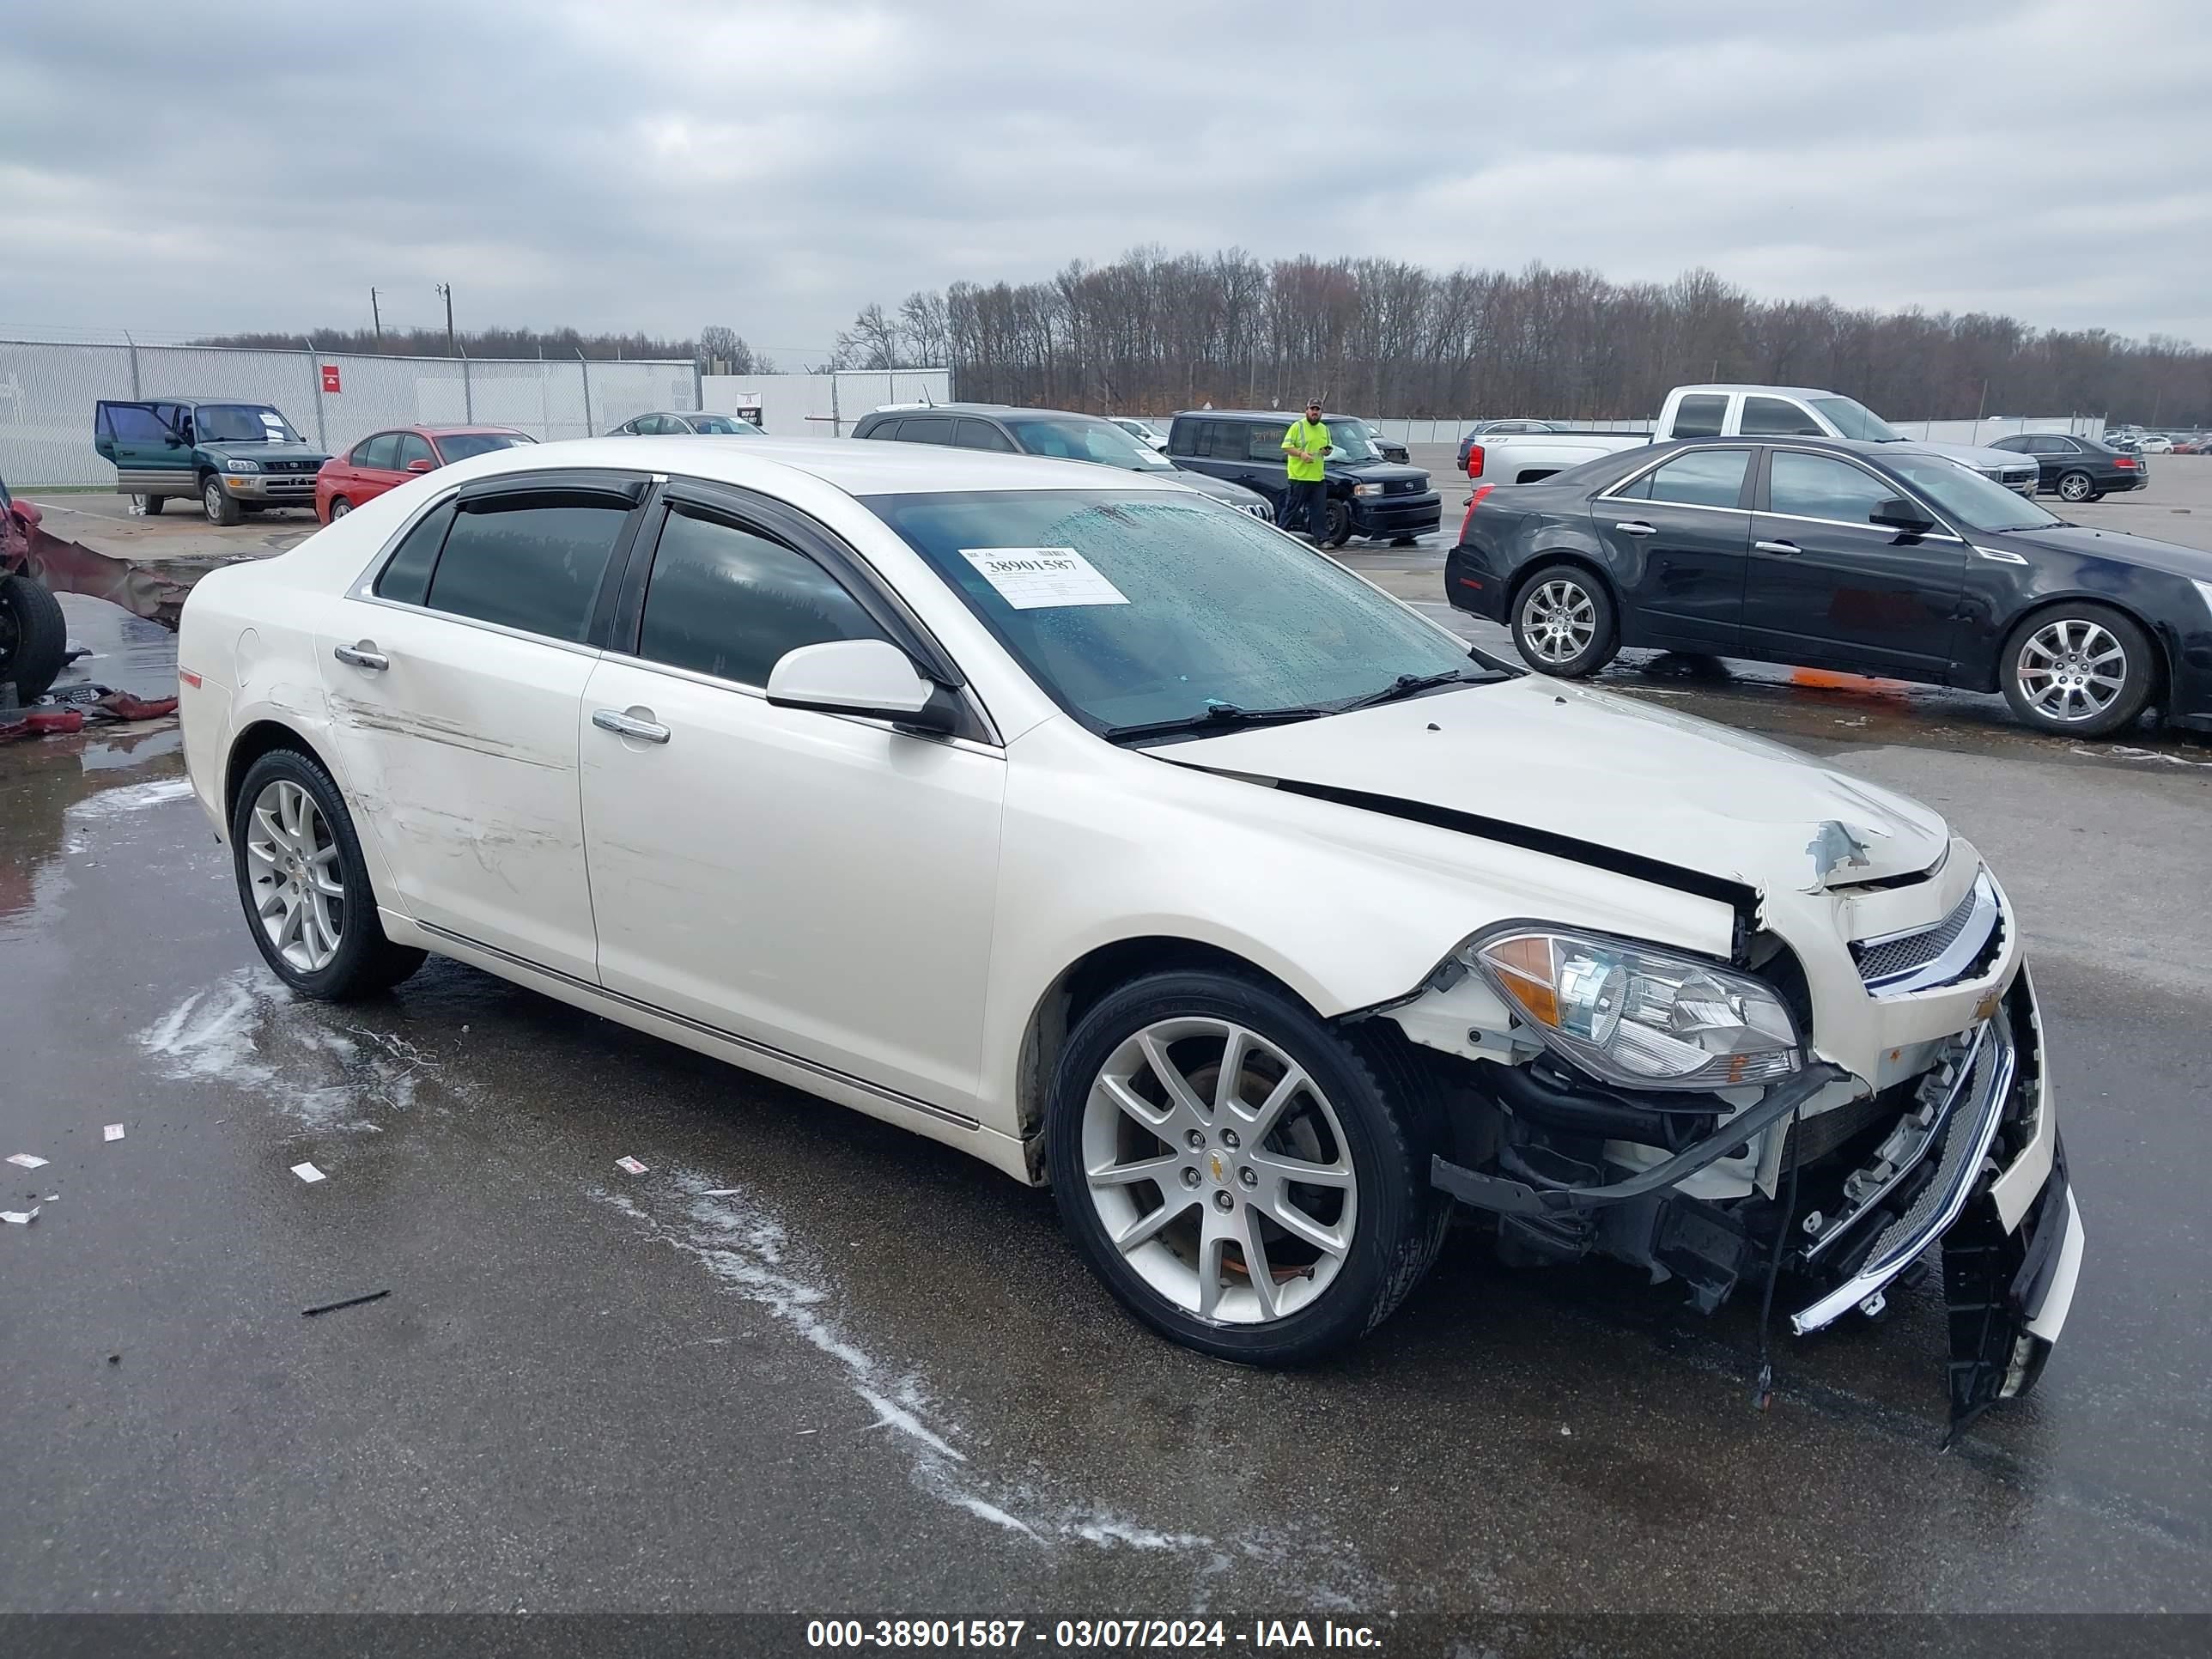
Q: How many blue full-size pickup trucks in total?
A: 0